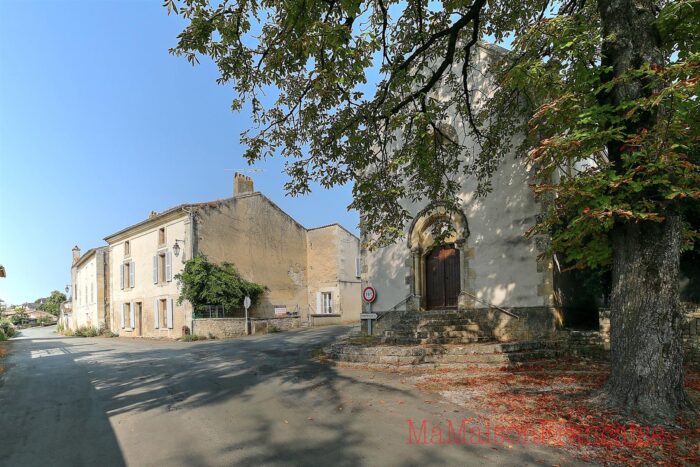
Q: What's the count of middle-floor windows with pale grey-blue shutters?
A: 2